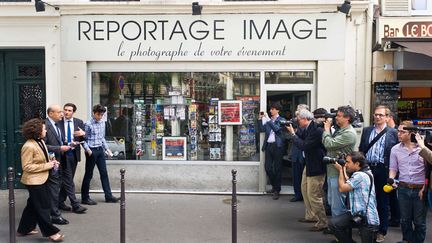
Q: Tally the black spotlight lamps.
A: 3